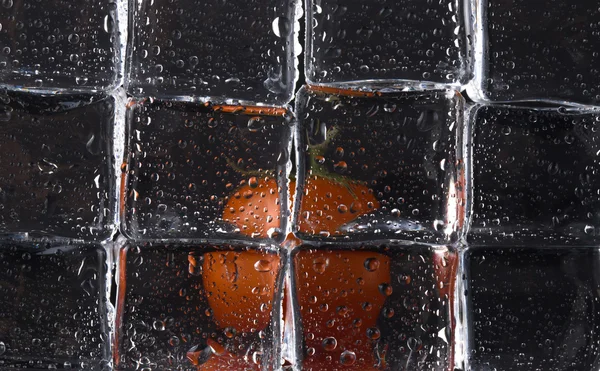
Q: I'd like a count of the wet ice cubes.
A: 12